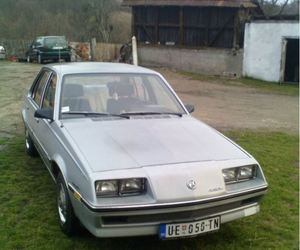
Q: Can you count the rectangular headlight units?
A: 4